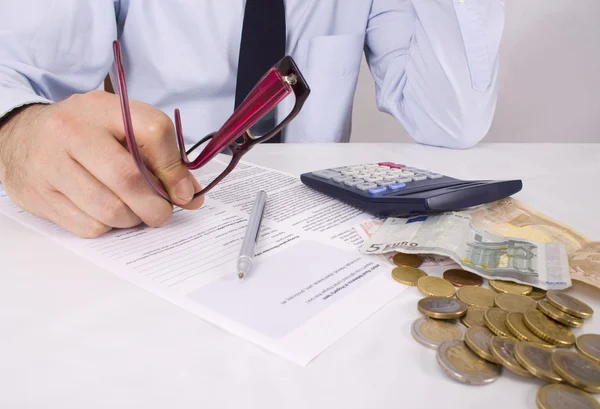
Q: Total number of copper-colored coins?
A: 2